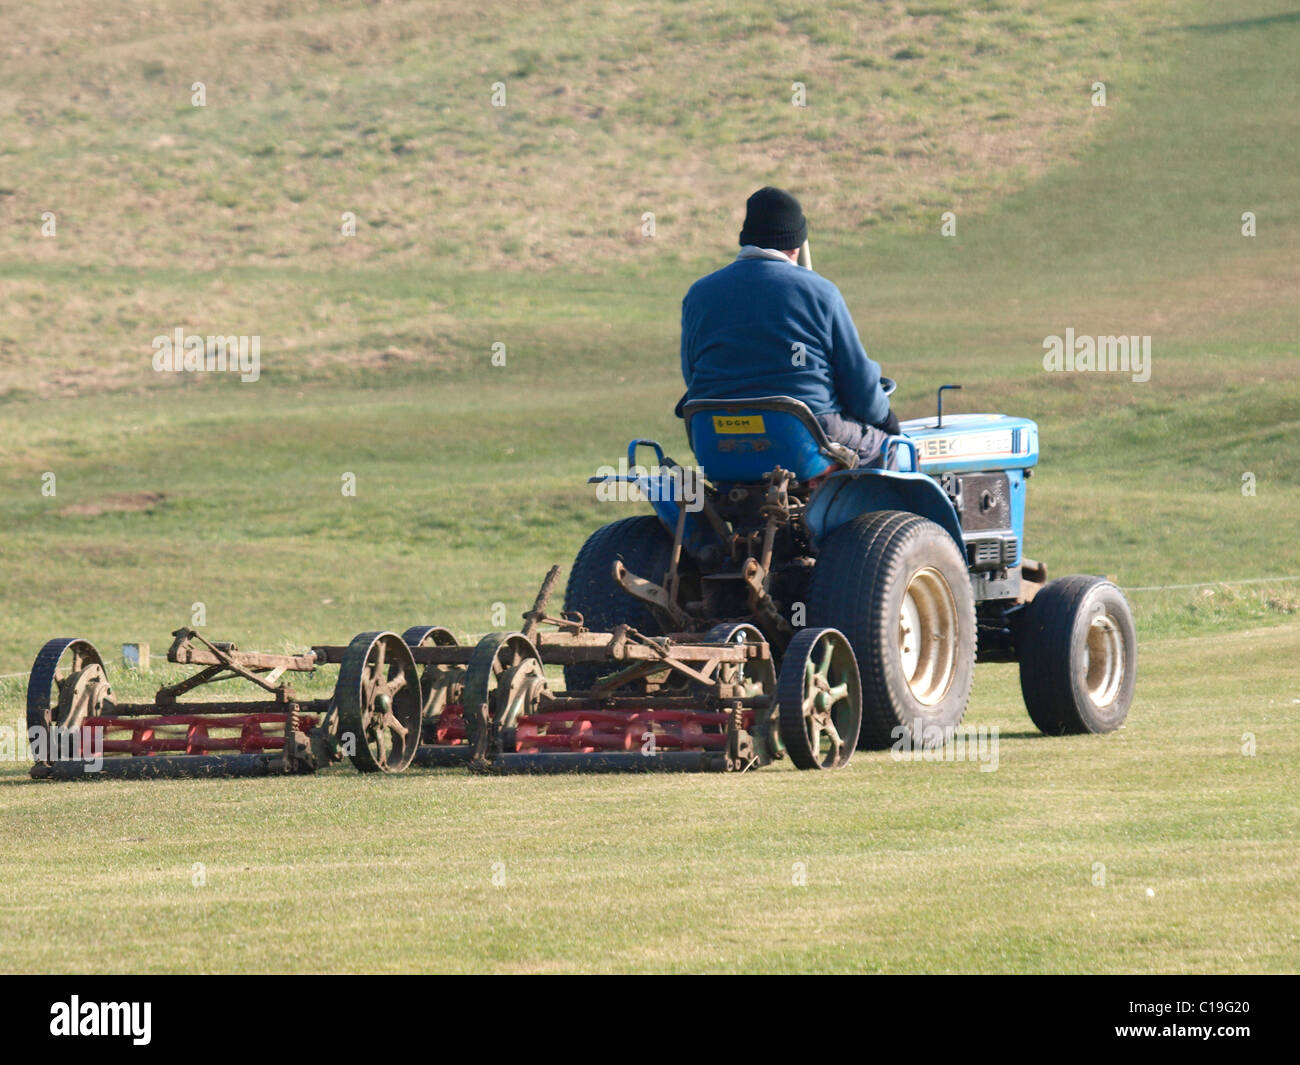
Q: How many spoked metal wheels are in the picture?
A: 6